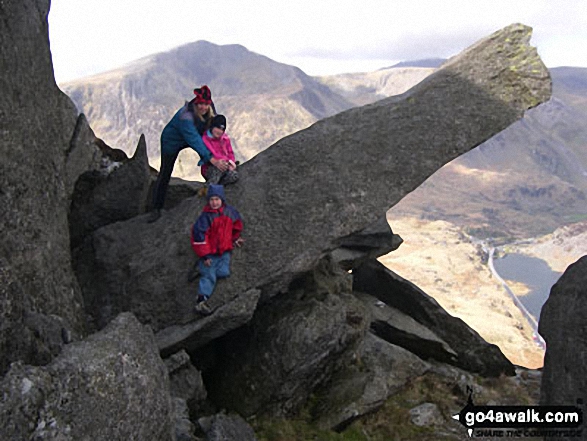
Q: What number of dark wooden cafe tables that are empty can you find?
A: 0